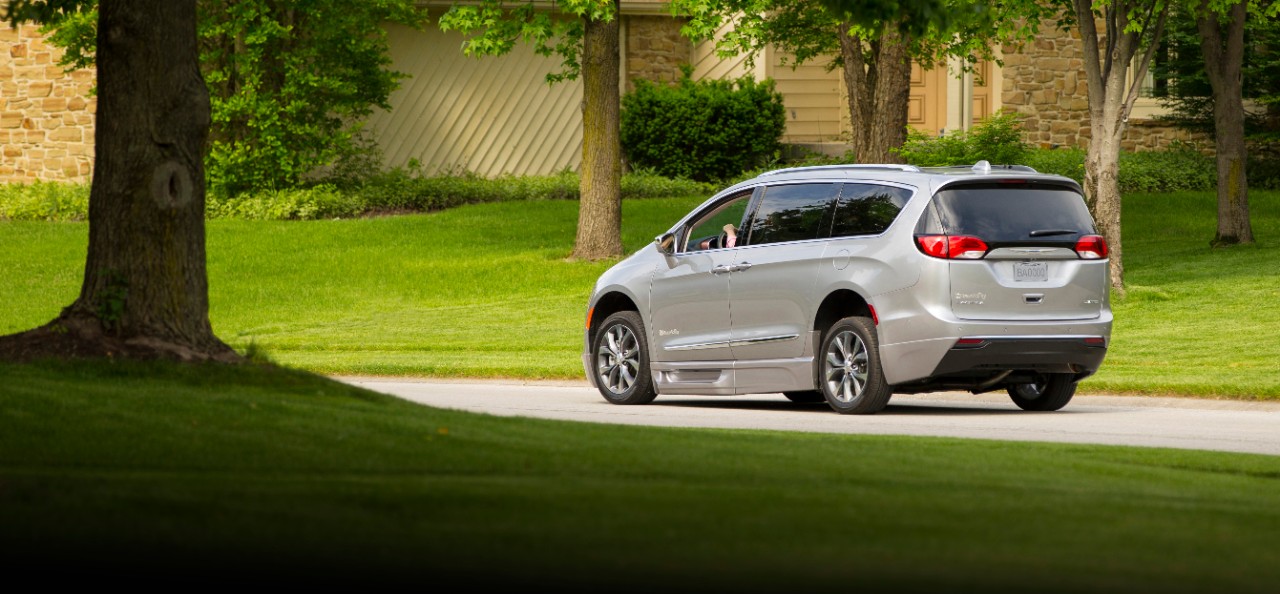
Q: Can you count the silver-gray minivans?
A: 1